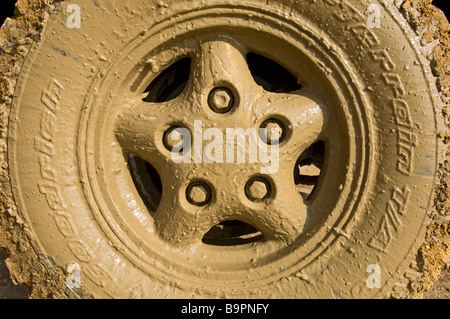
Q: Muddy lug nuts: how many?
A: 5